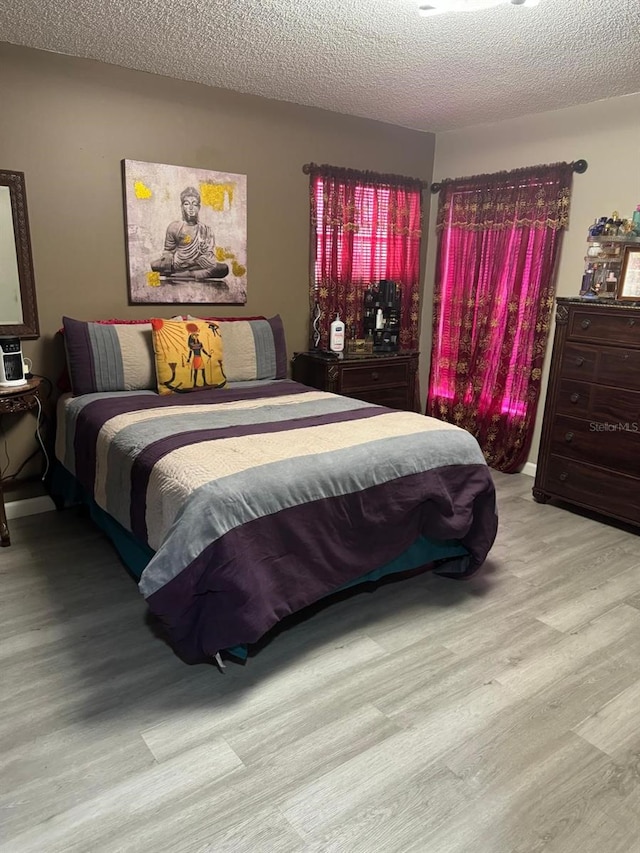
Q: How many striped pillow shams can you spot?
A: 2